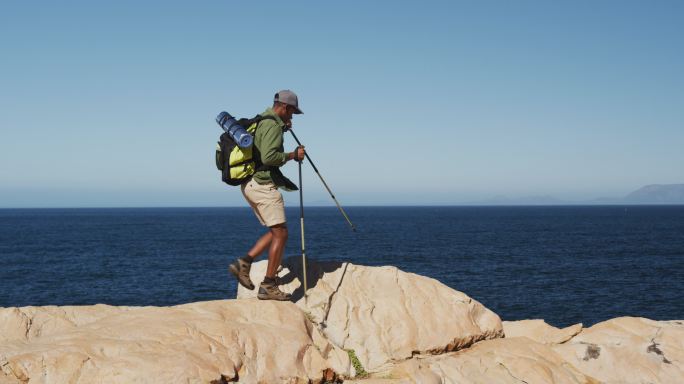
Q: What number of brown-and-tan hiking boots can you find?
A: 2